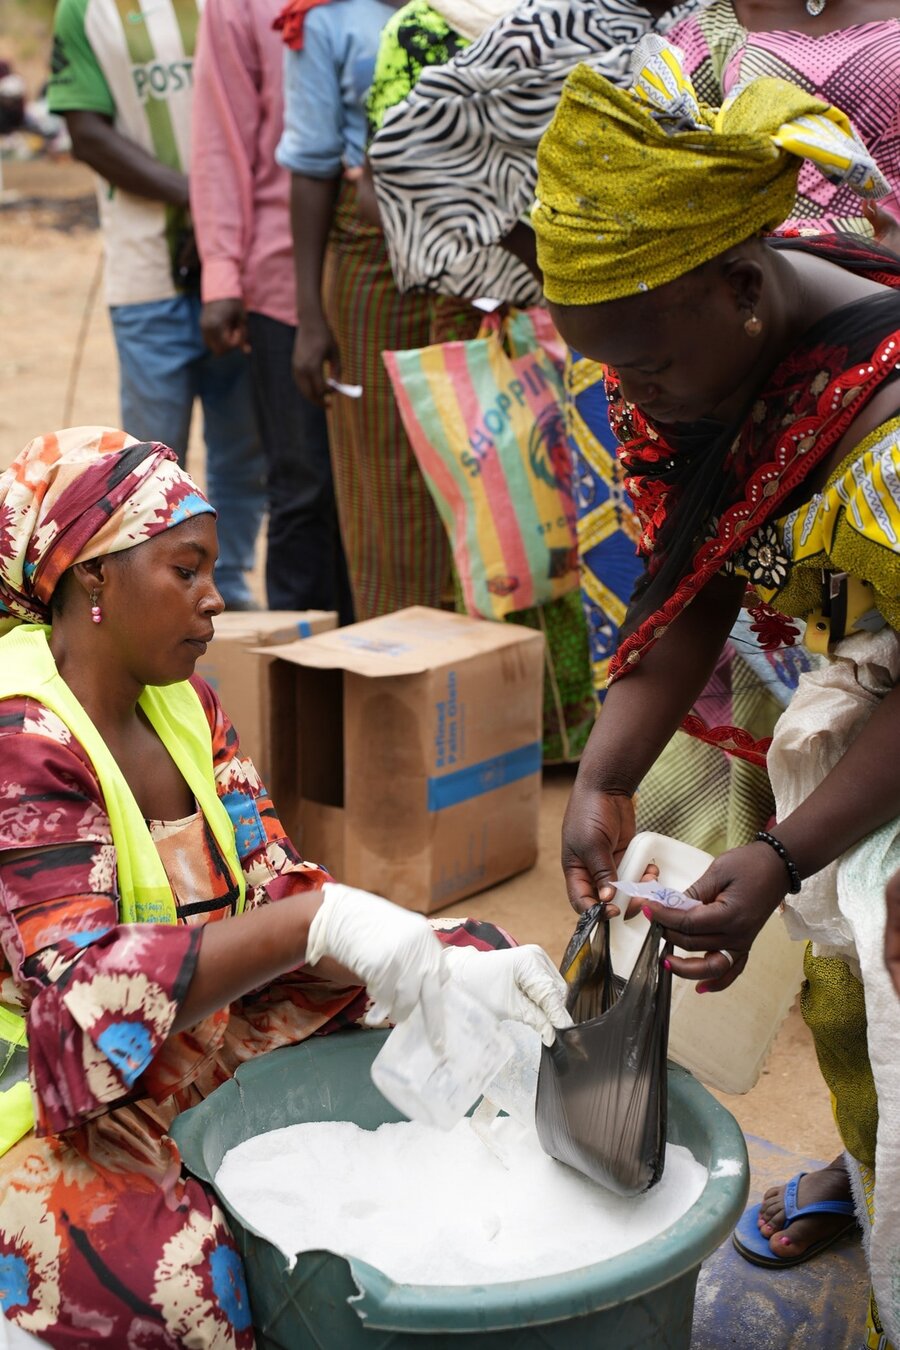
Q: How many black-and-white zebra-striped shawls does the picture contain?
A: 1